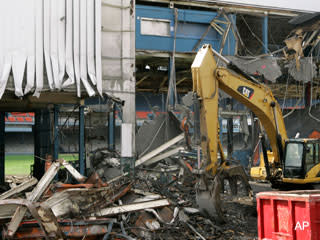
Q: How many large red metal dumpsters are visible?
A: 1